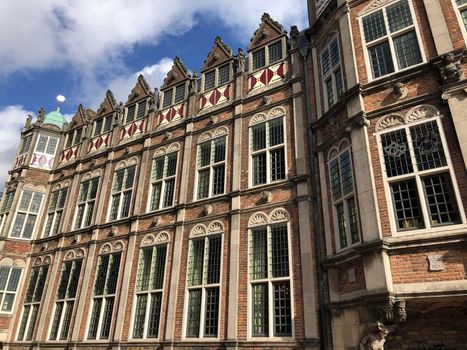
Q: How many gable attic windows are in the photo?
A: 6